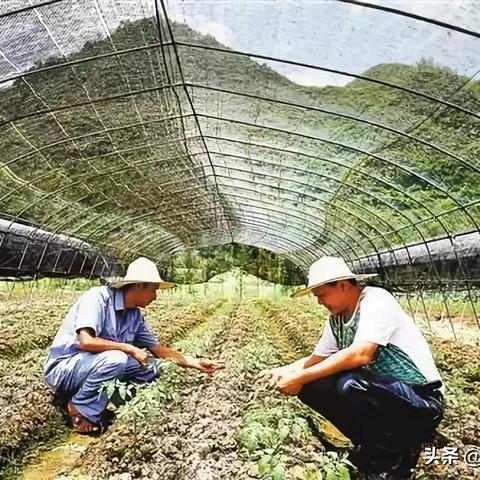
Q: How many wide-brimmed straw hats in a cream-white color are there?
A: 2